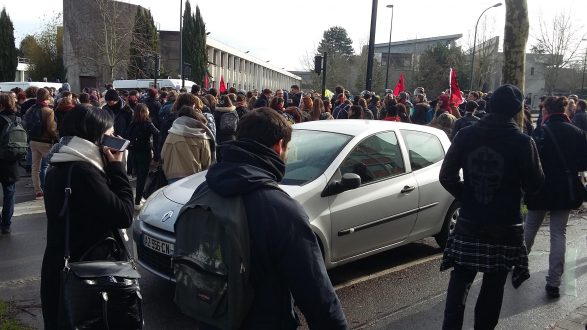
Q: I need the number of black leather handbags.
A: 1